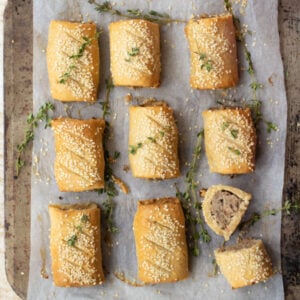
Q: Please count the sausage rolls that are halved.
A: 1